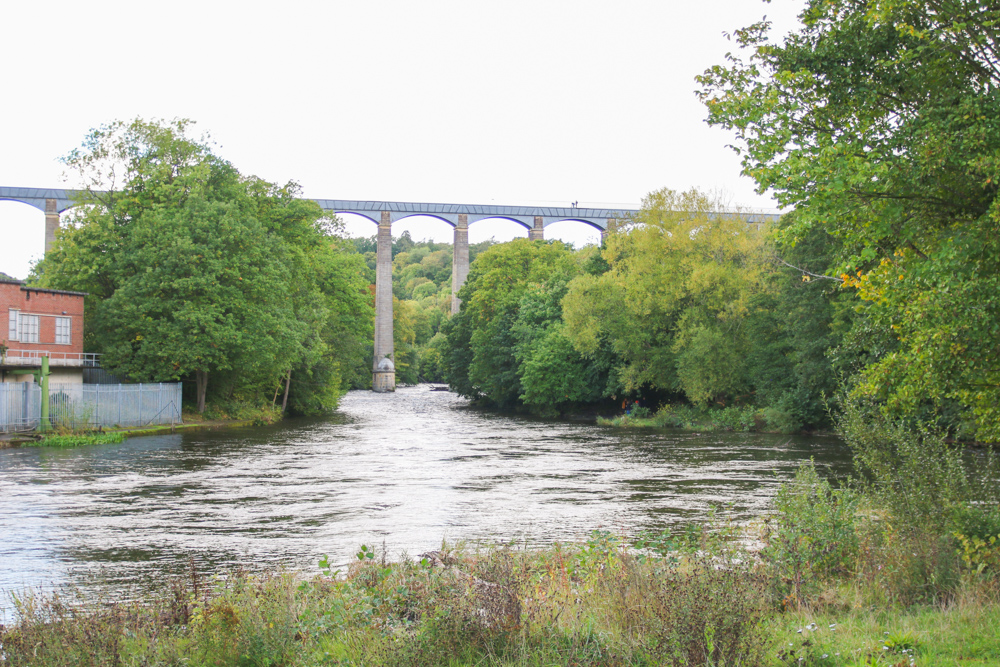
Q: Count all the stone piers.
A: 5